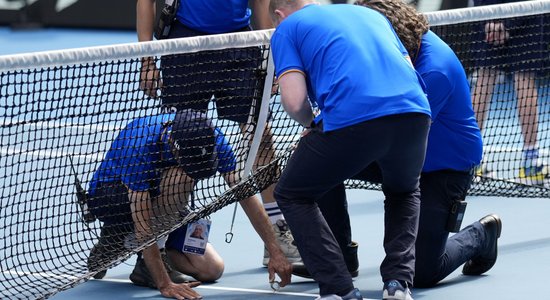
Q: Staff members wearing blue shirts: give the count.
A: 4